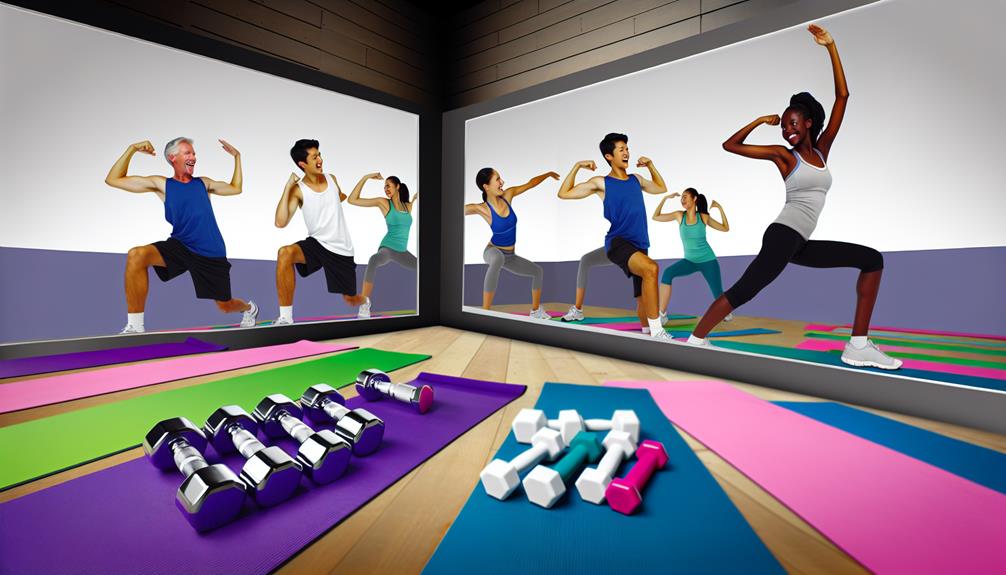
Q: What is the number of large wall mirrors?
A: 2